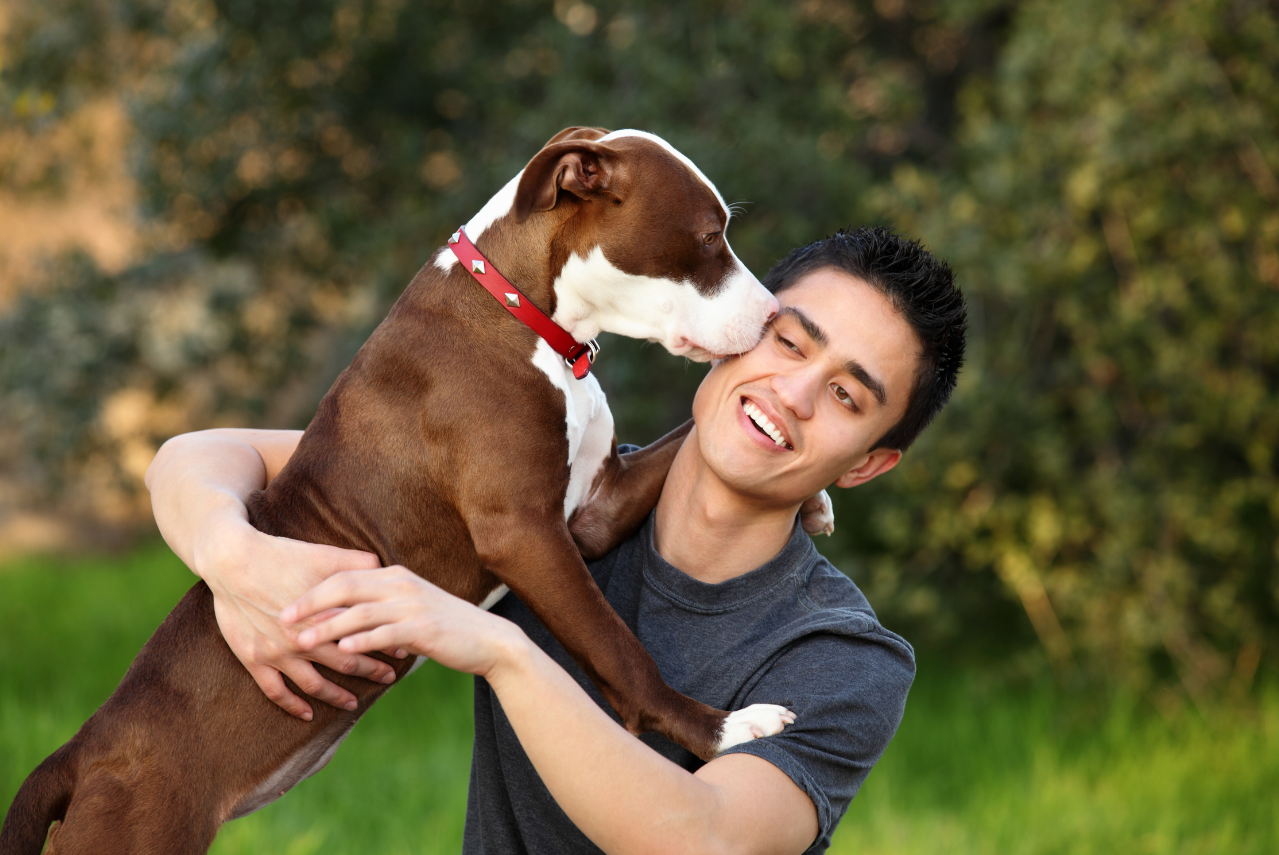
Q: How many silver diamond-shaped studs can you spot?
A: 3